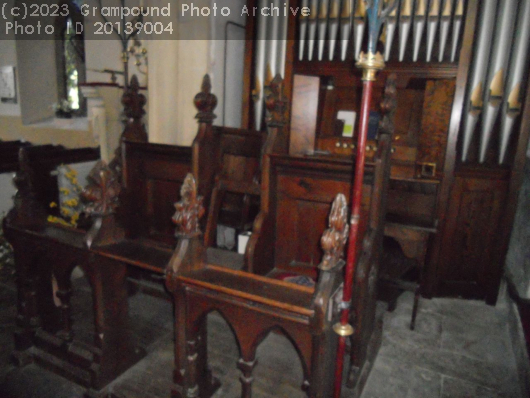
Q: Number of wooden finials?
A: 8